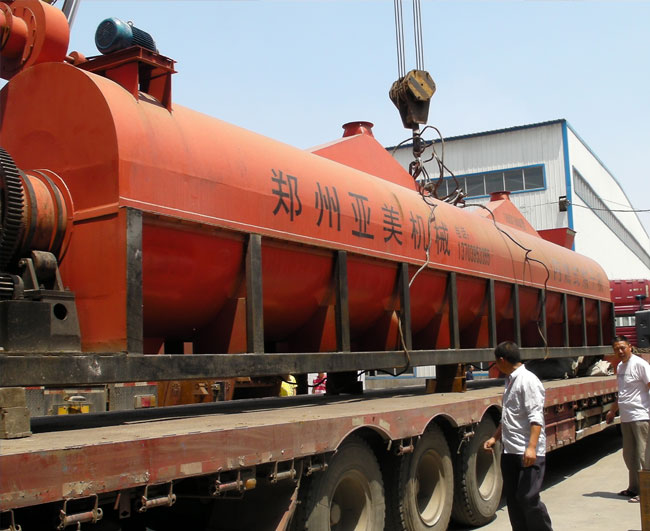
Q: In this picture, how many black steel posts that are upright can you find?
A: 12